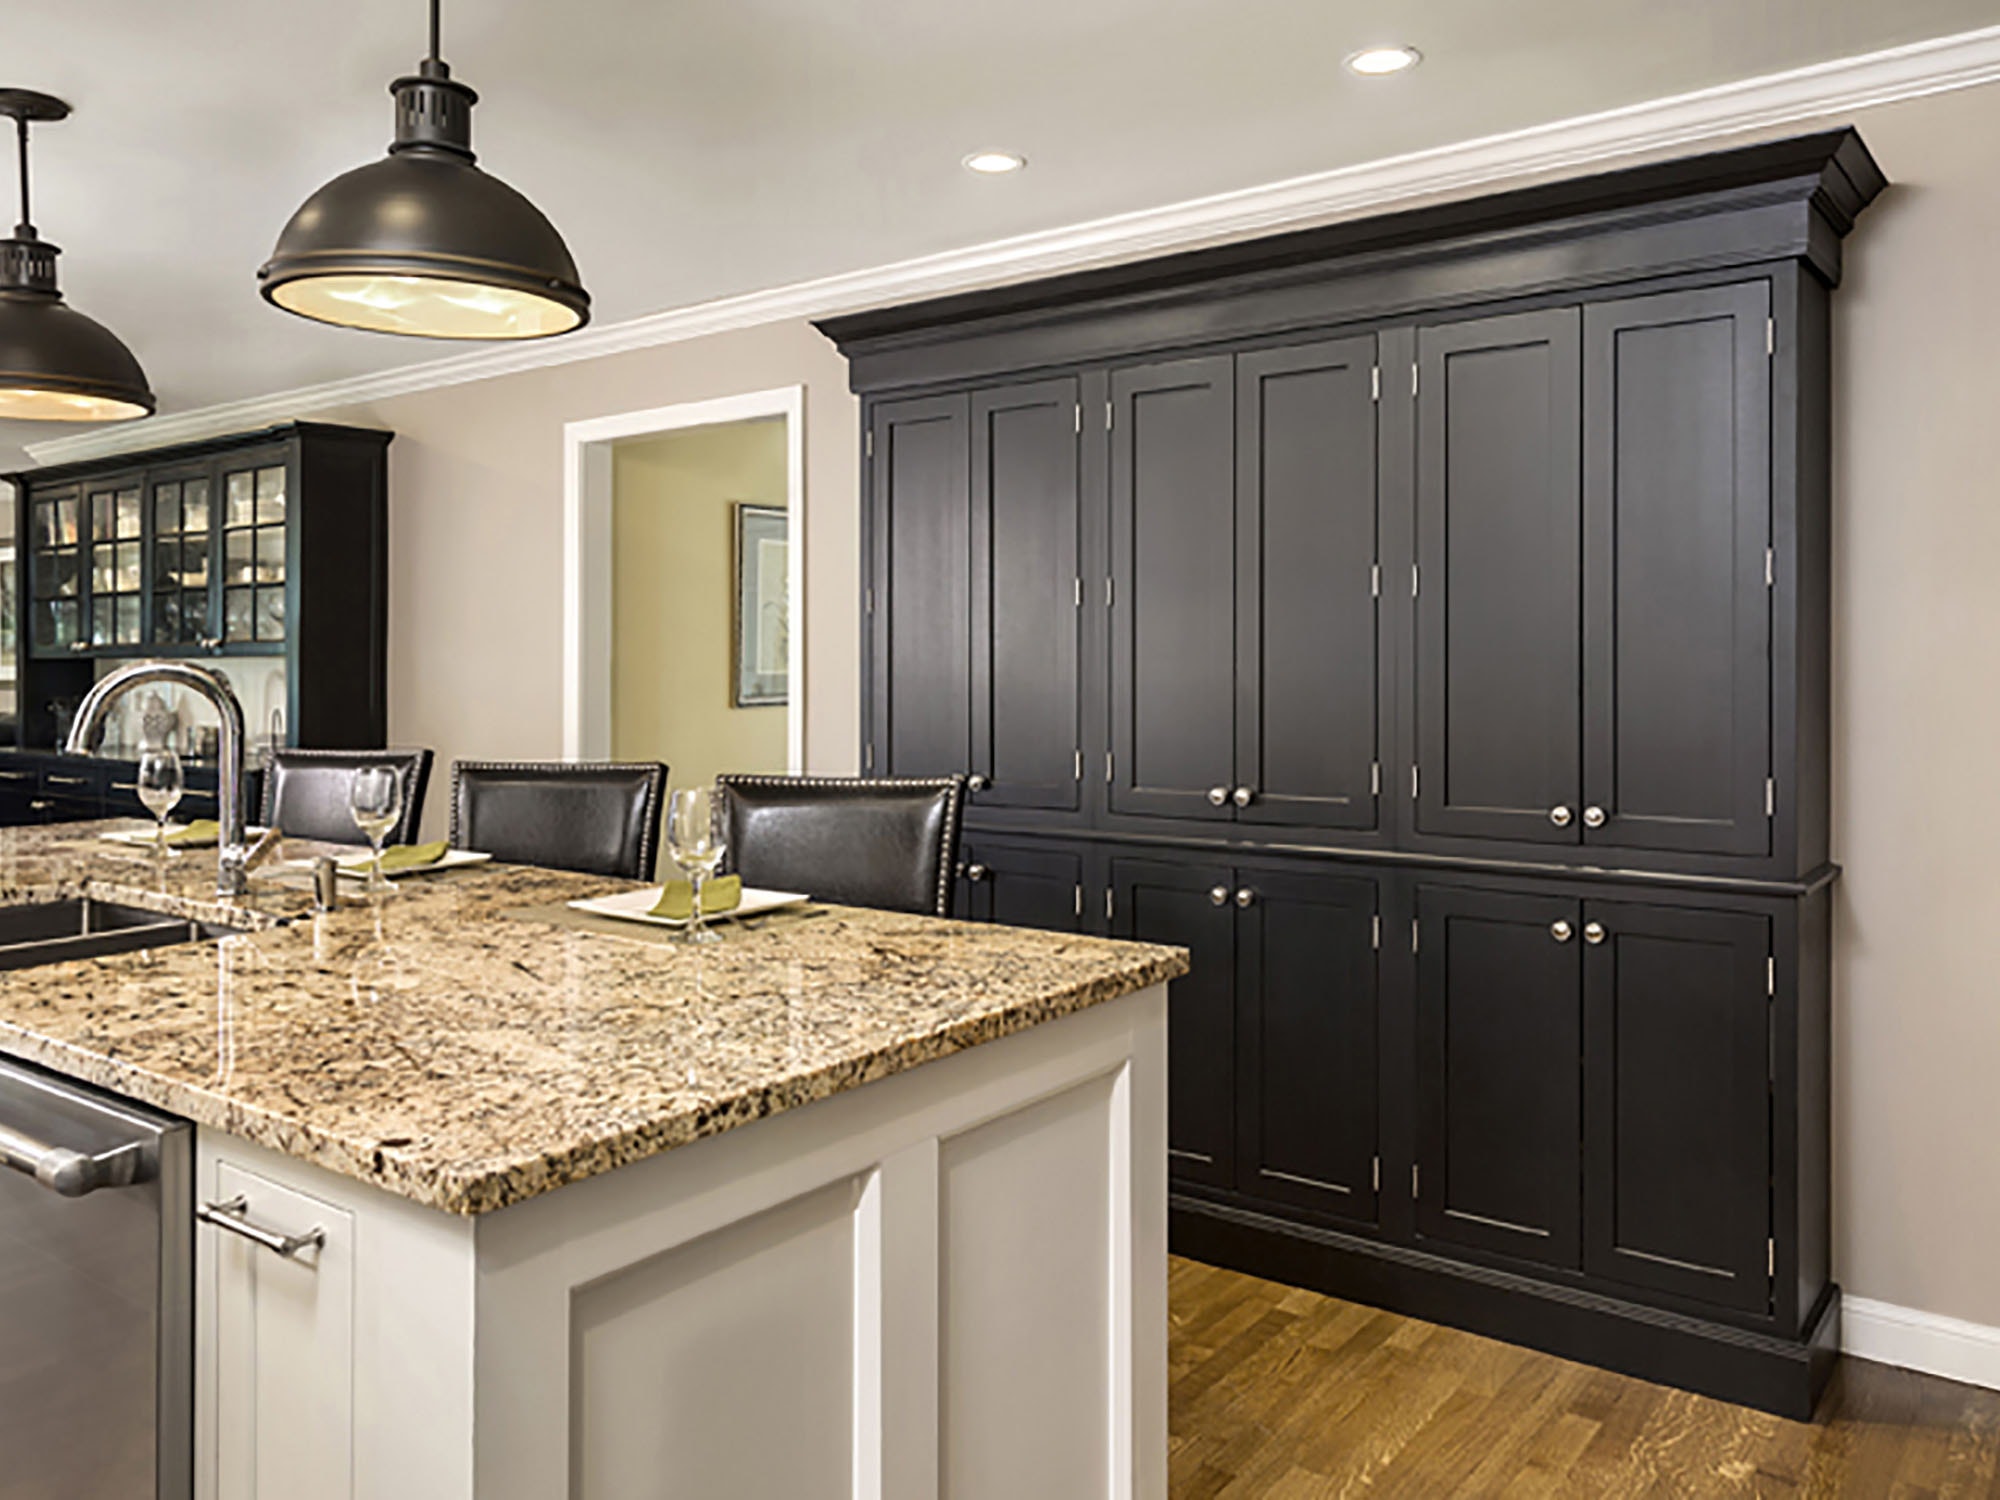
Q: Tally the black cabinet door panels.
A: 12